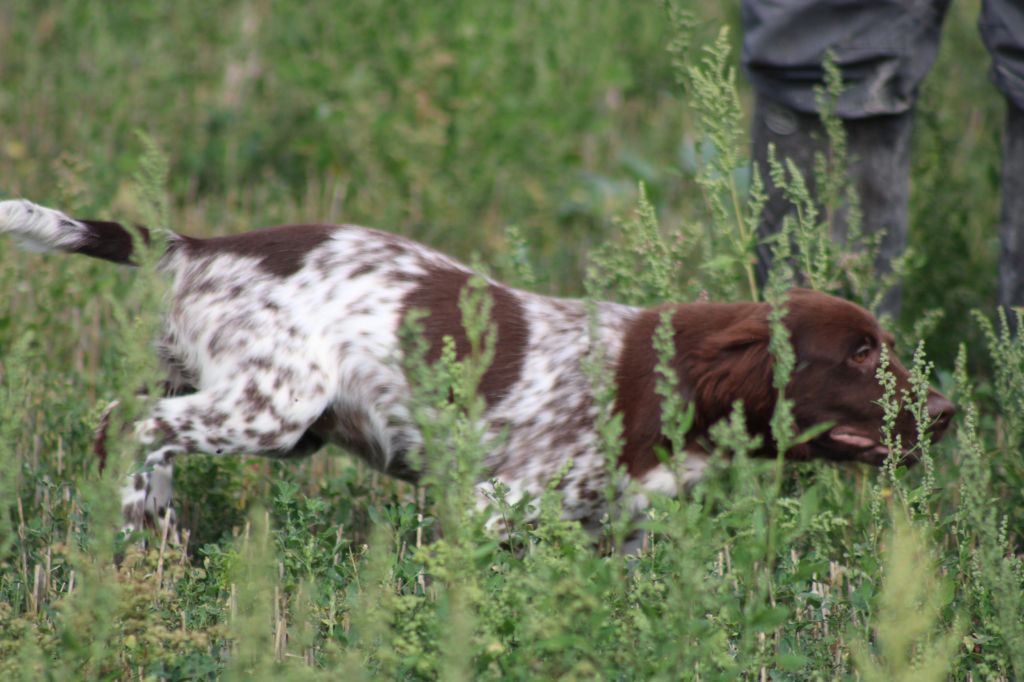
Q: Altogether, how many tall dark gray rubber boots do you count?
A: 2